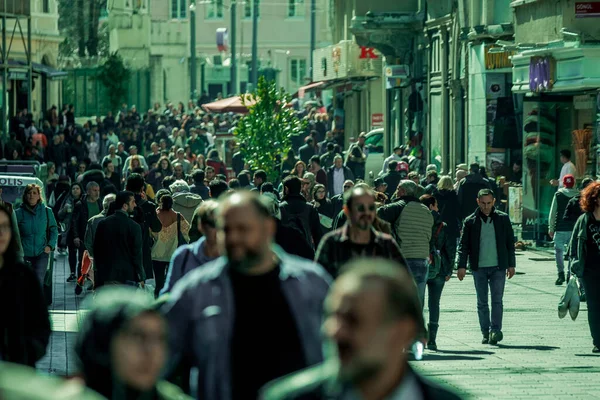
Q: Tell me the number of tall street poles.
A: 4